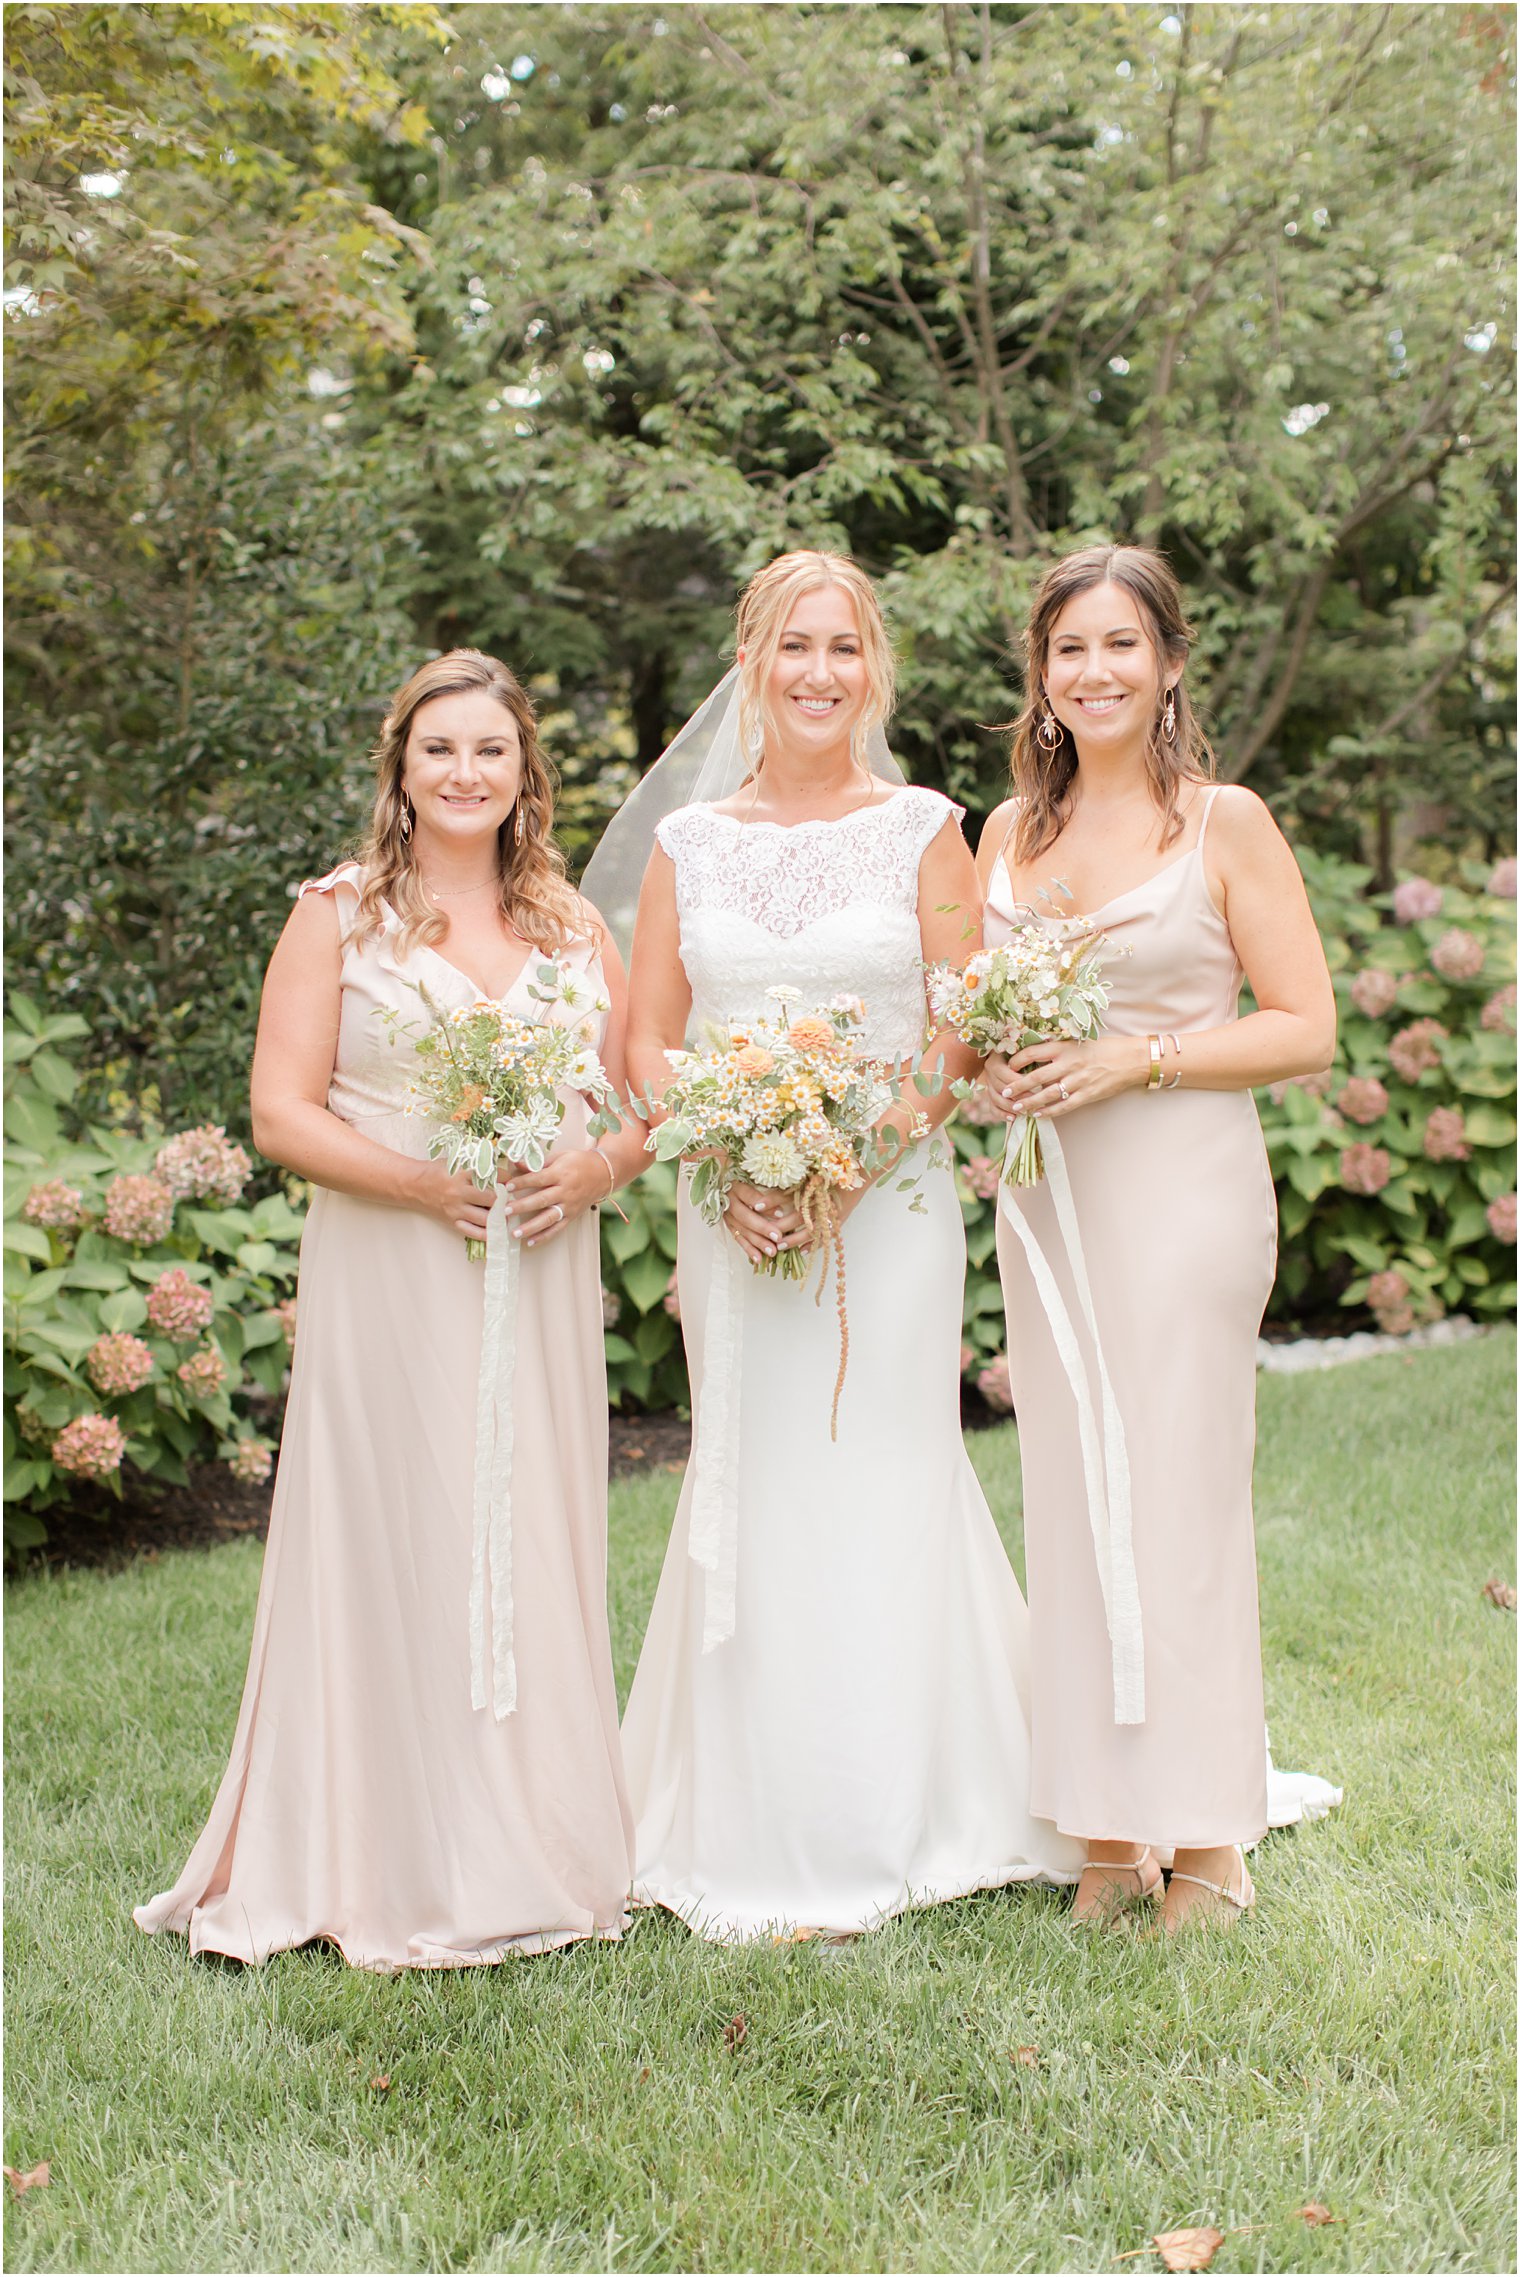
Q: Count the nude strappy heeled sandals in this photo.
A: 2